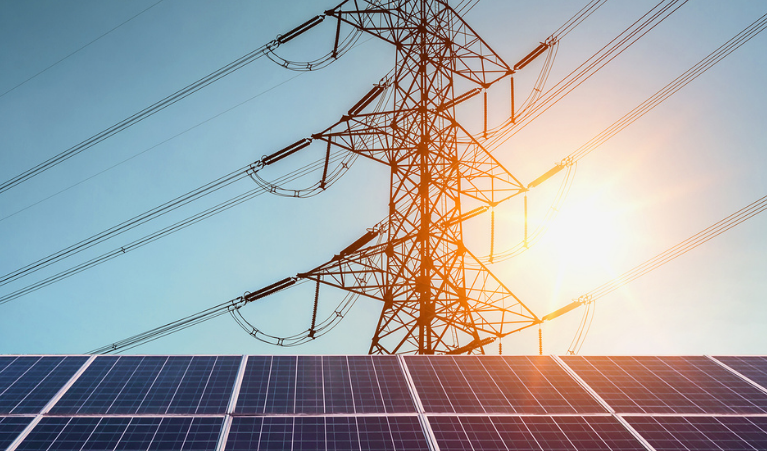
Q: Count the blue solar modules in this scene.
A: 11